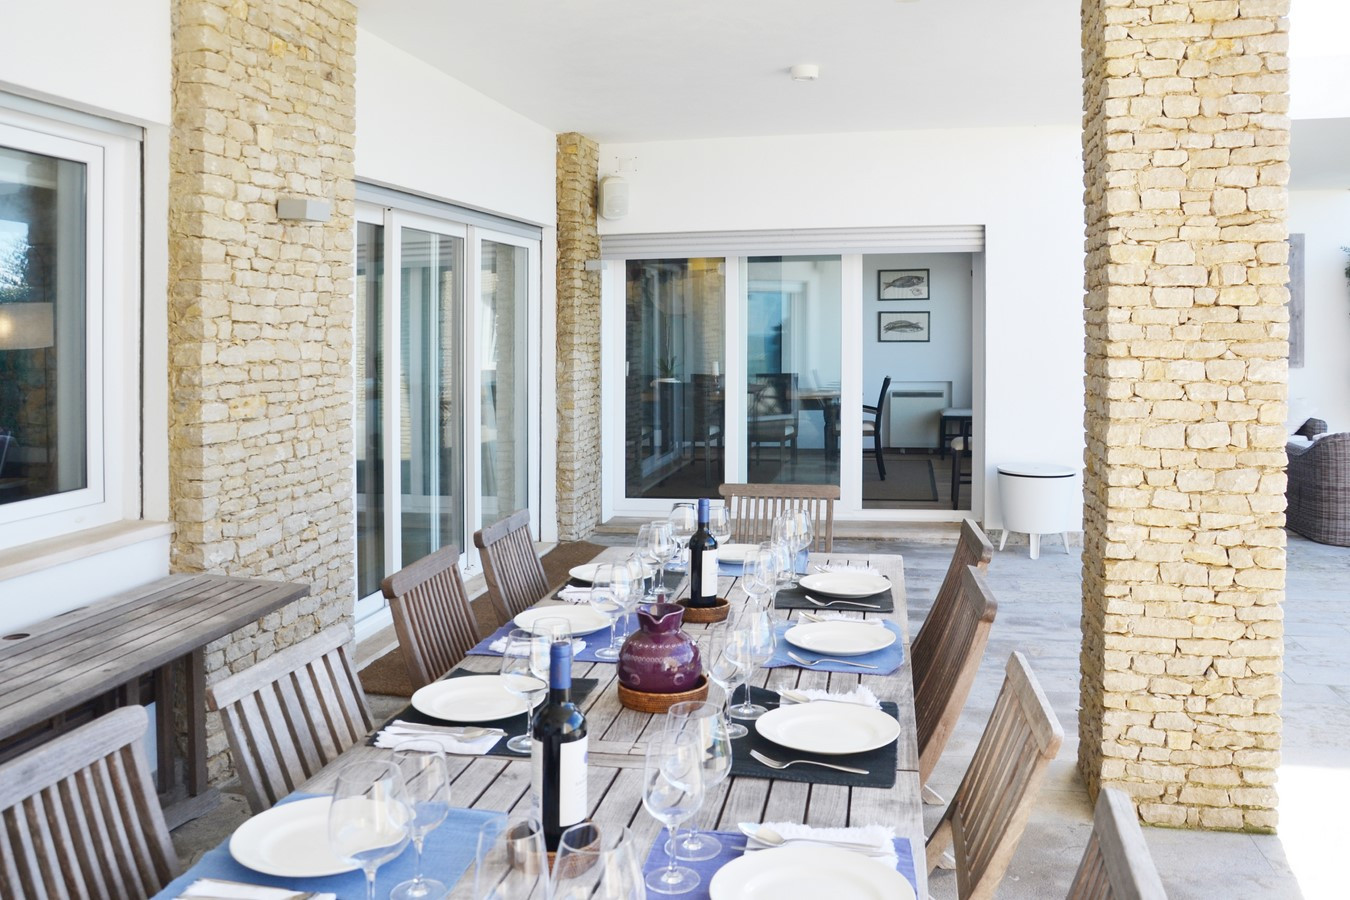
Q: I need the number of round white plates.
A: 9